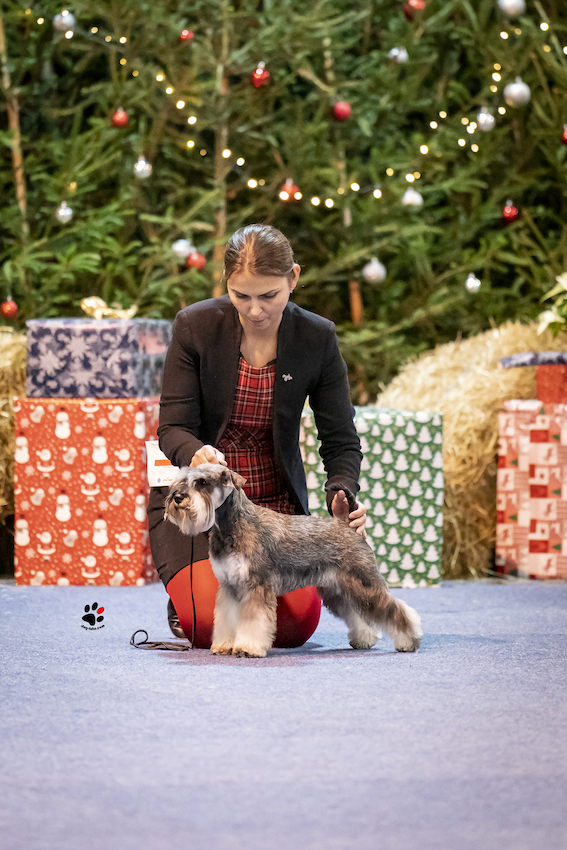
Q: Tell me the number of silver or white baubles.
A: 11